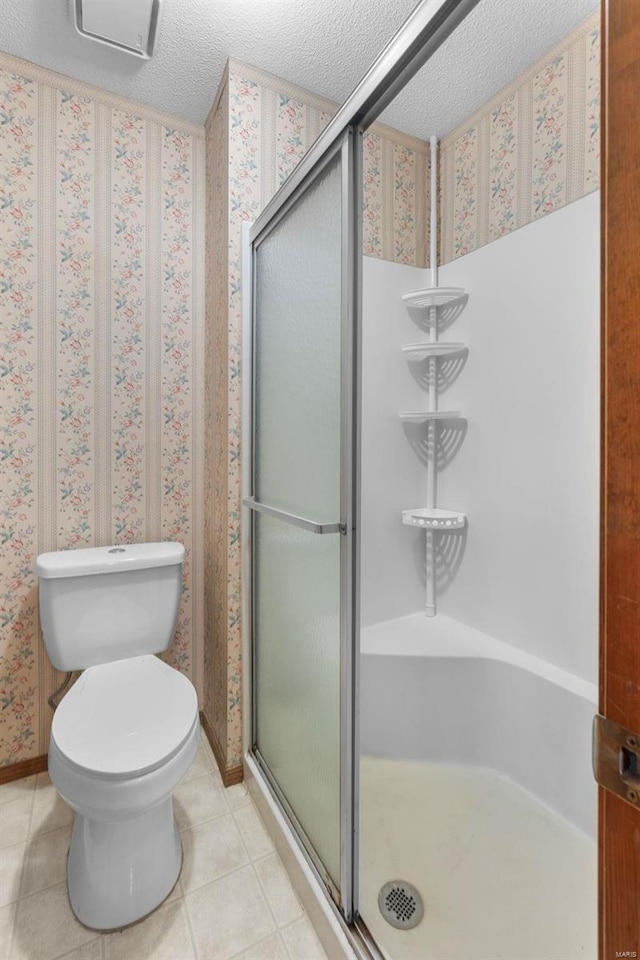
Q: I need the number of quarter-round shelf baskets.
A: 4